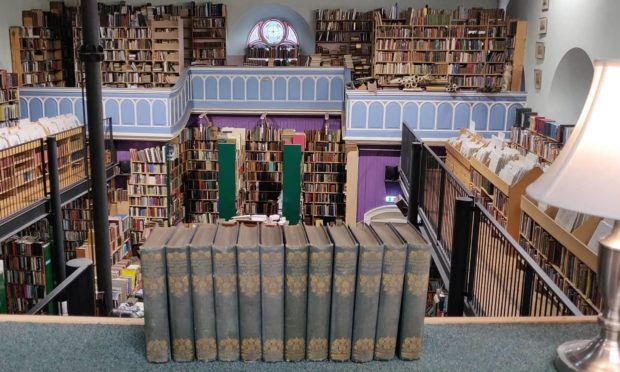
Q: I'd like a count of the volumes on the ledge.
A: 12